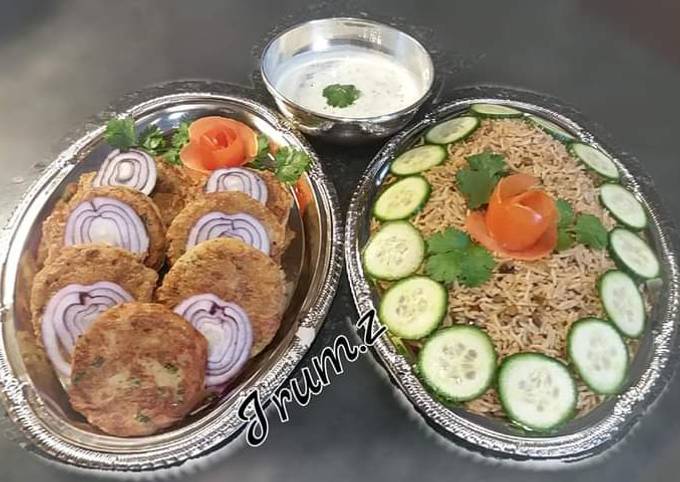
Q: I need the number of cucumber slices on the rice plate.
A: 14